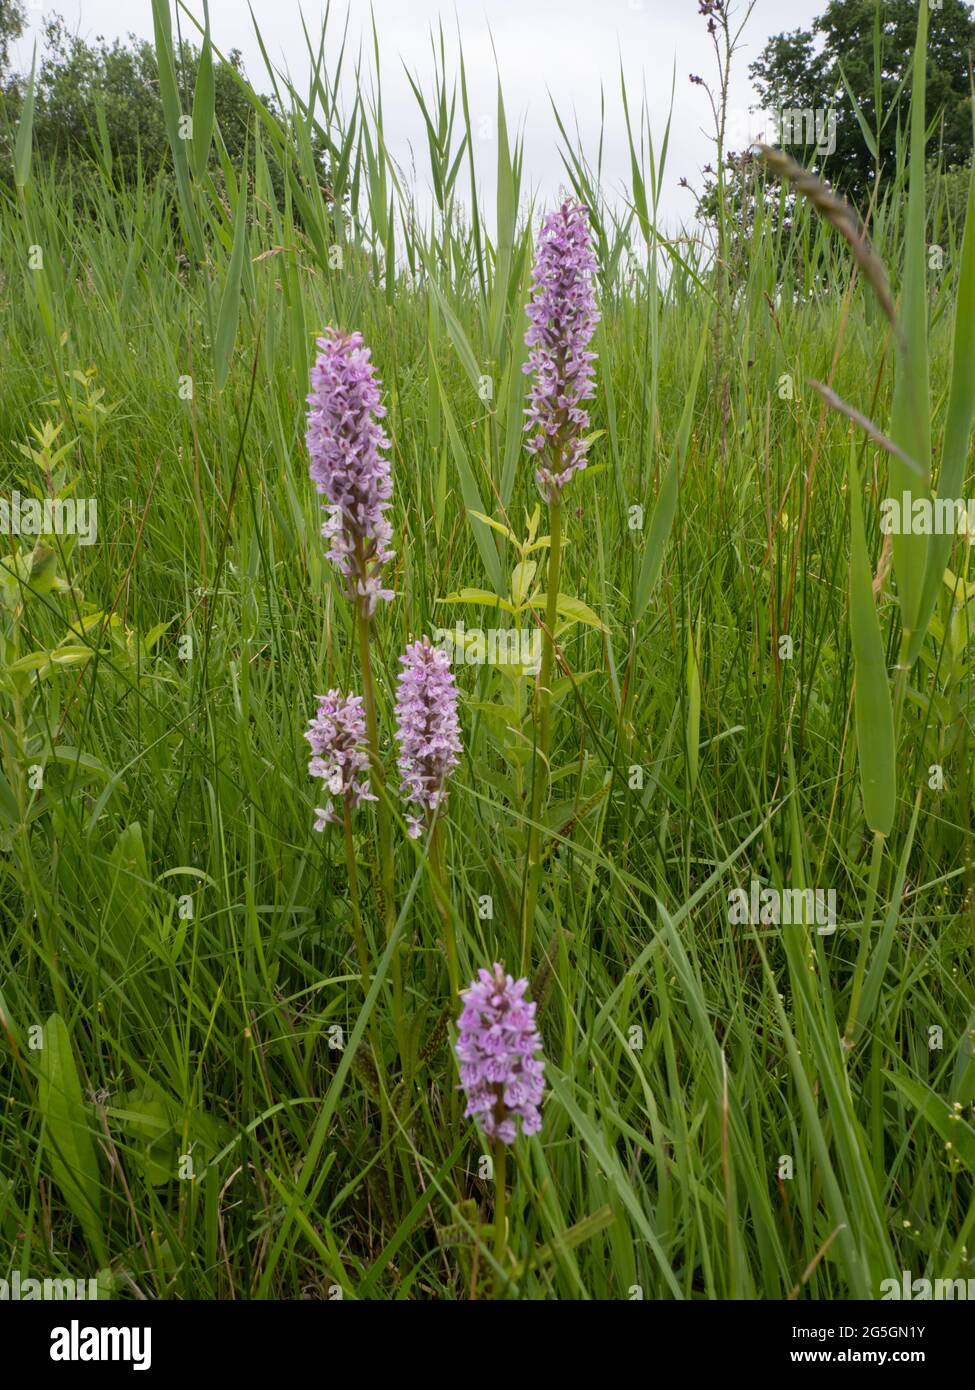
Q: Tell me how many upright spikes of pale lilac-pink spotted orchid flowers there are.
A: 5